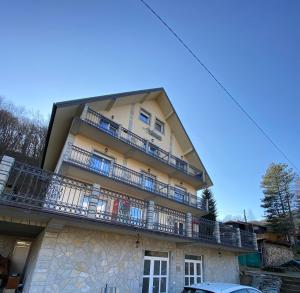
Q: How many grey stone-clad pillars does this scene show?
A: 7